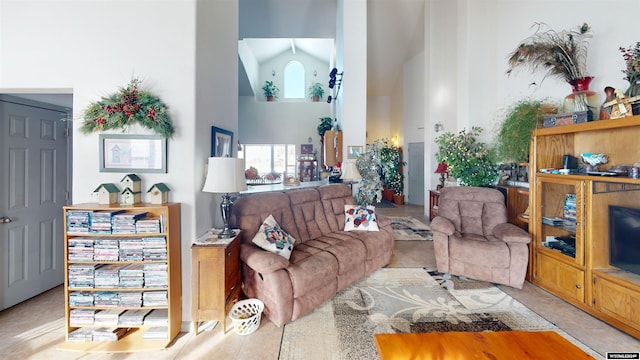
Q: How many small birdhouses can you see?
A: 3